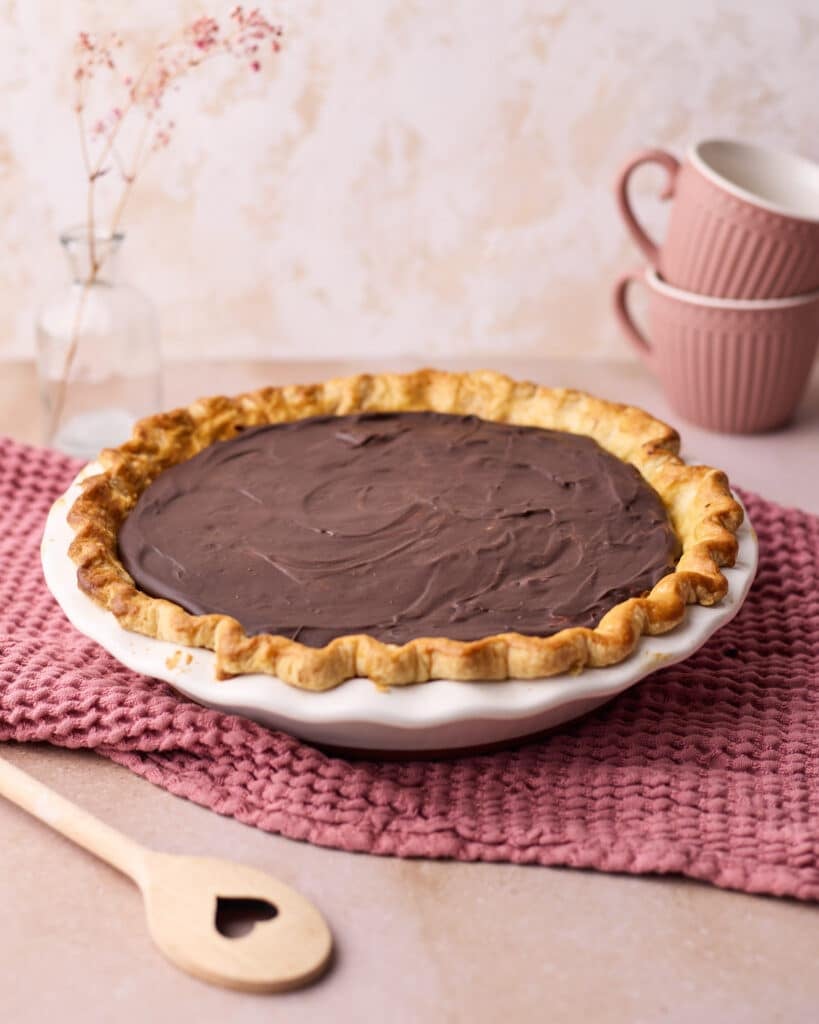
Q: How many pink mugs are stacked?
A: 2